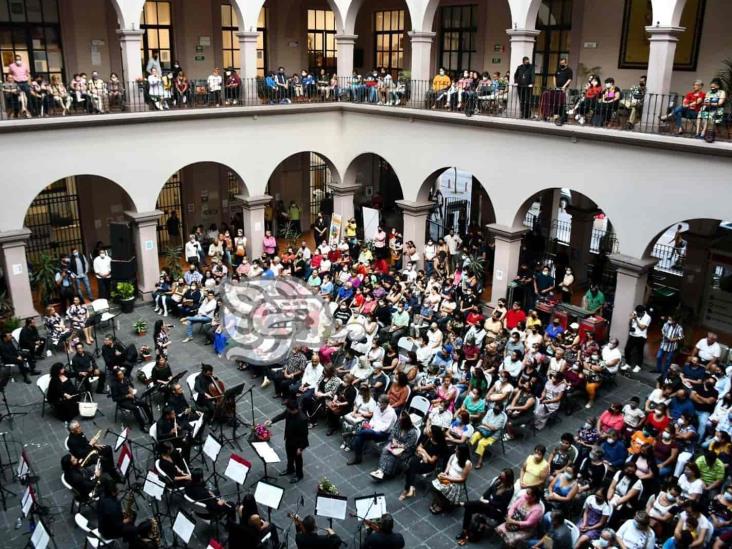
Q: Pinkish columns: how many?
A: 13